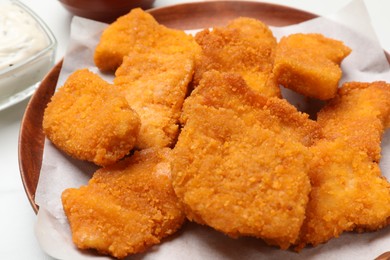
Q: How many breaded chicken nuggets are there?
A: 10